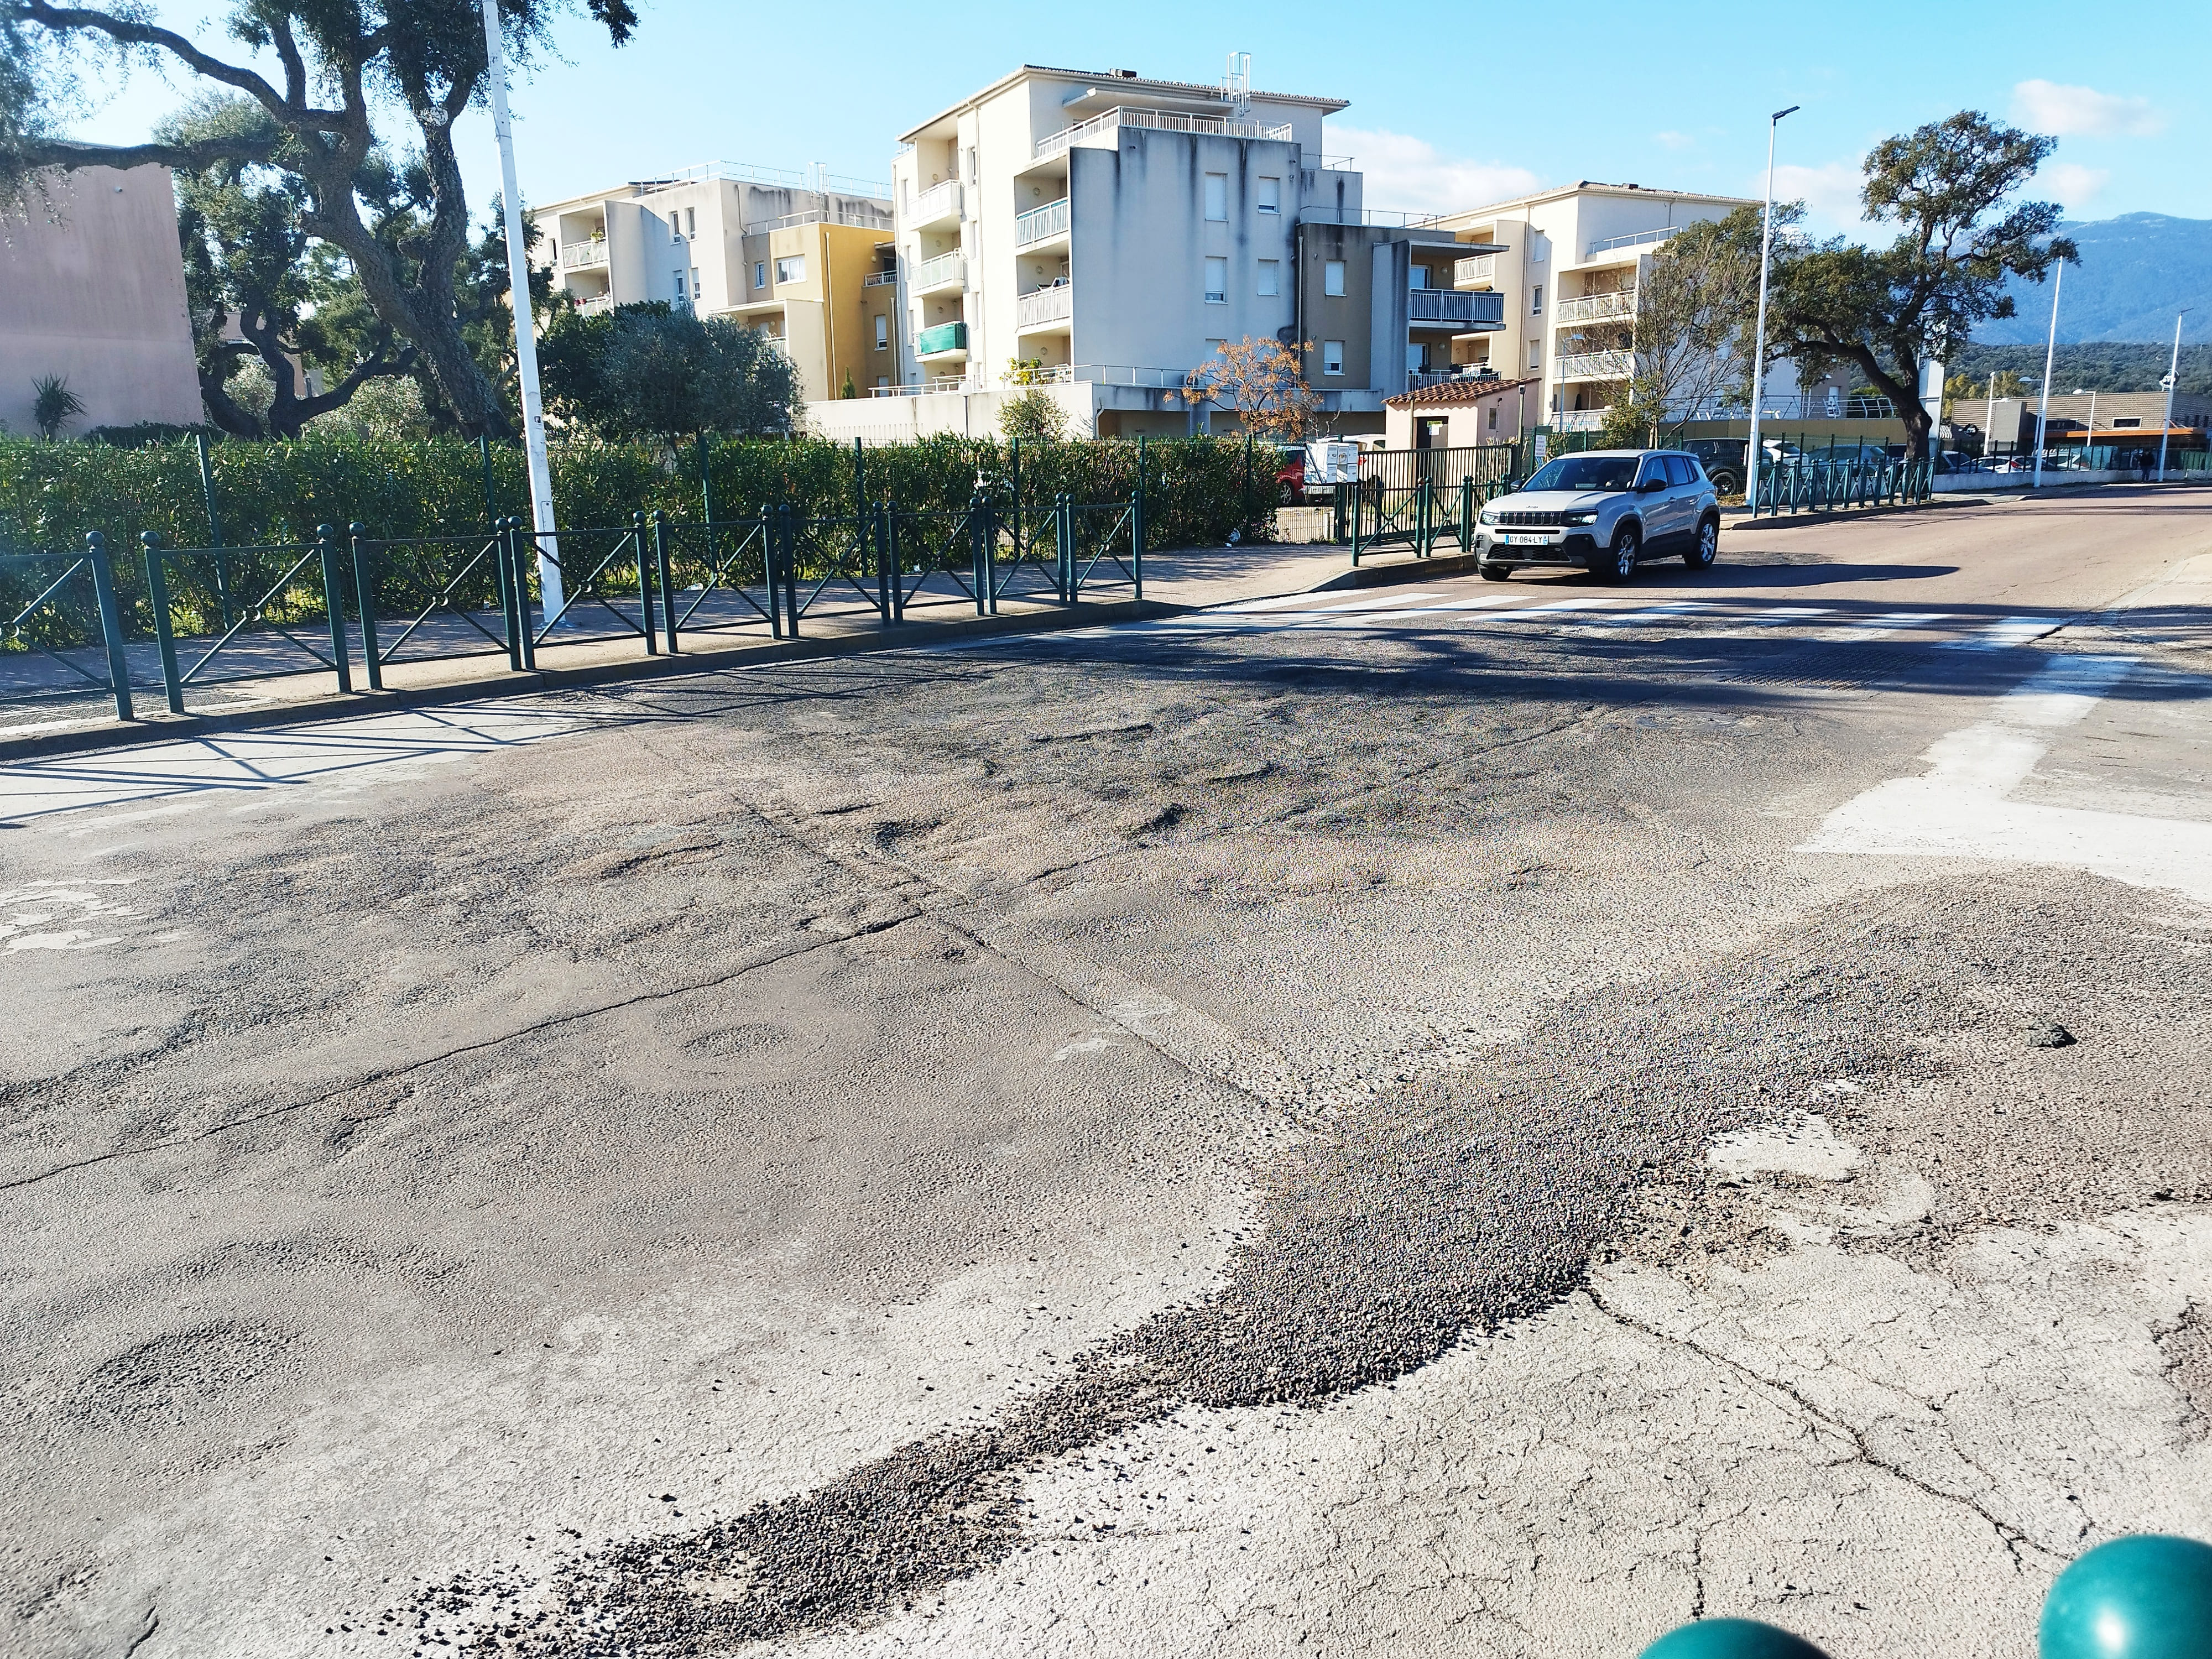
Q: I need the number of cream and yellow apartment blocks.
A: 3